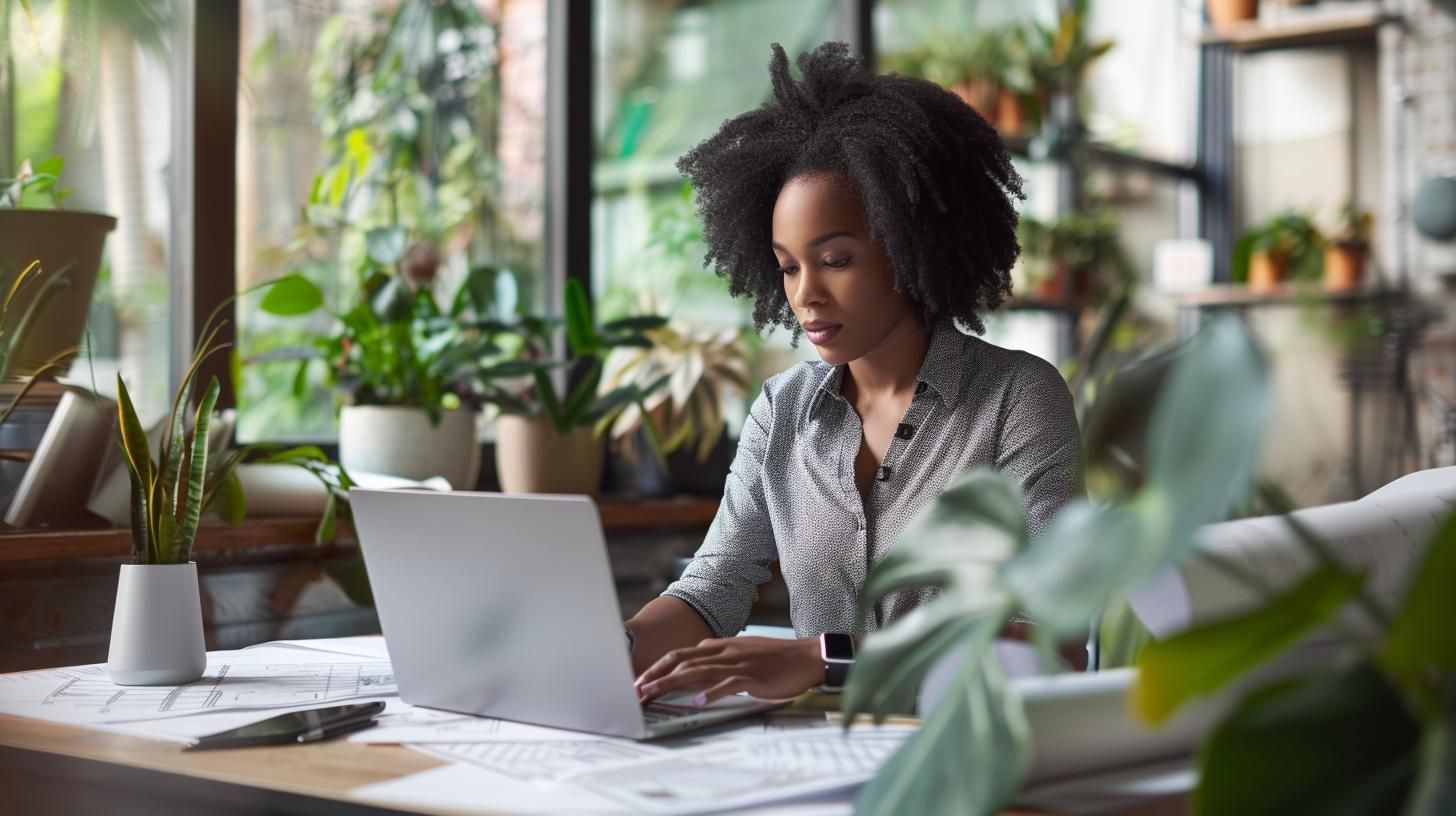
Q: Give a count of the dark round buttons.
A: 3